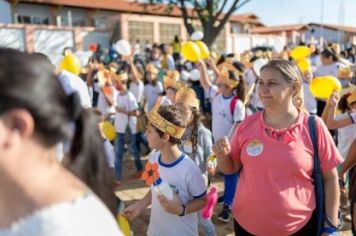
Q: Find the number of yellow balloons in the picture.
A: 8